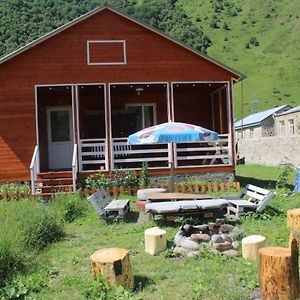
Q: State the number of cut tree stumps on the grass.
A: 5